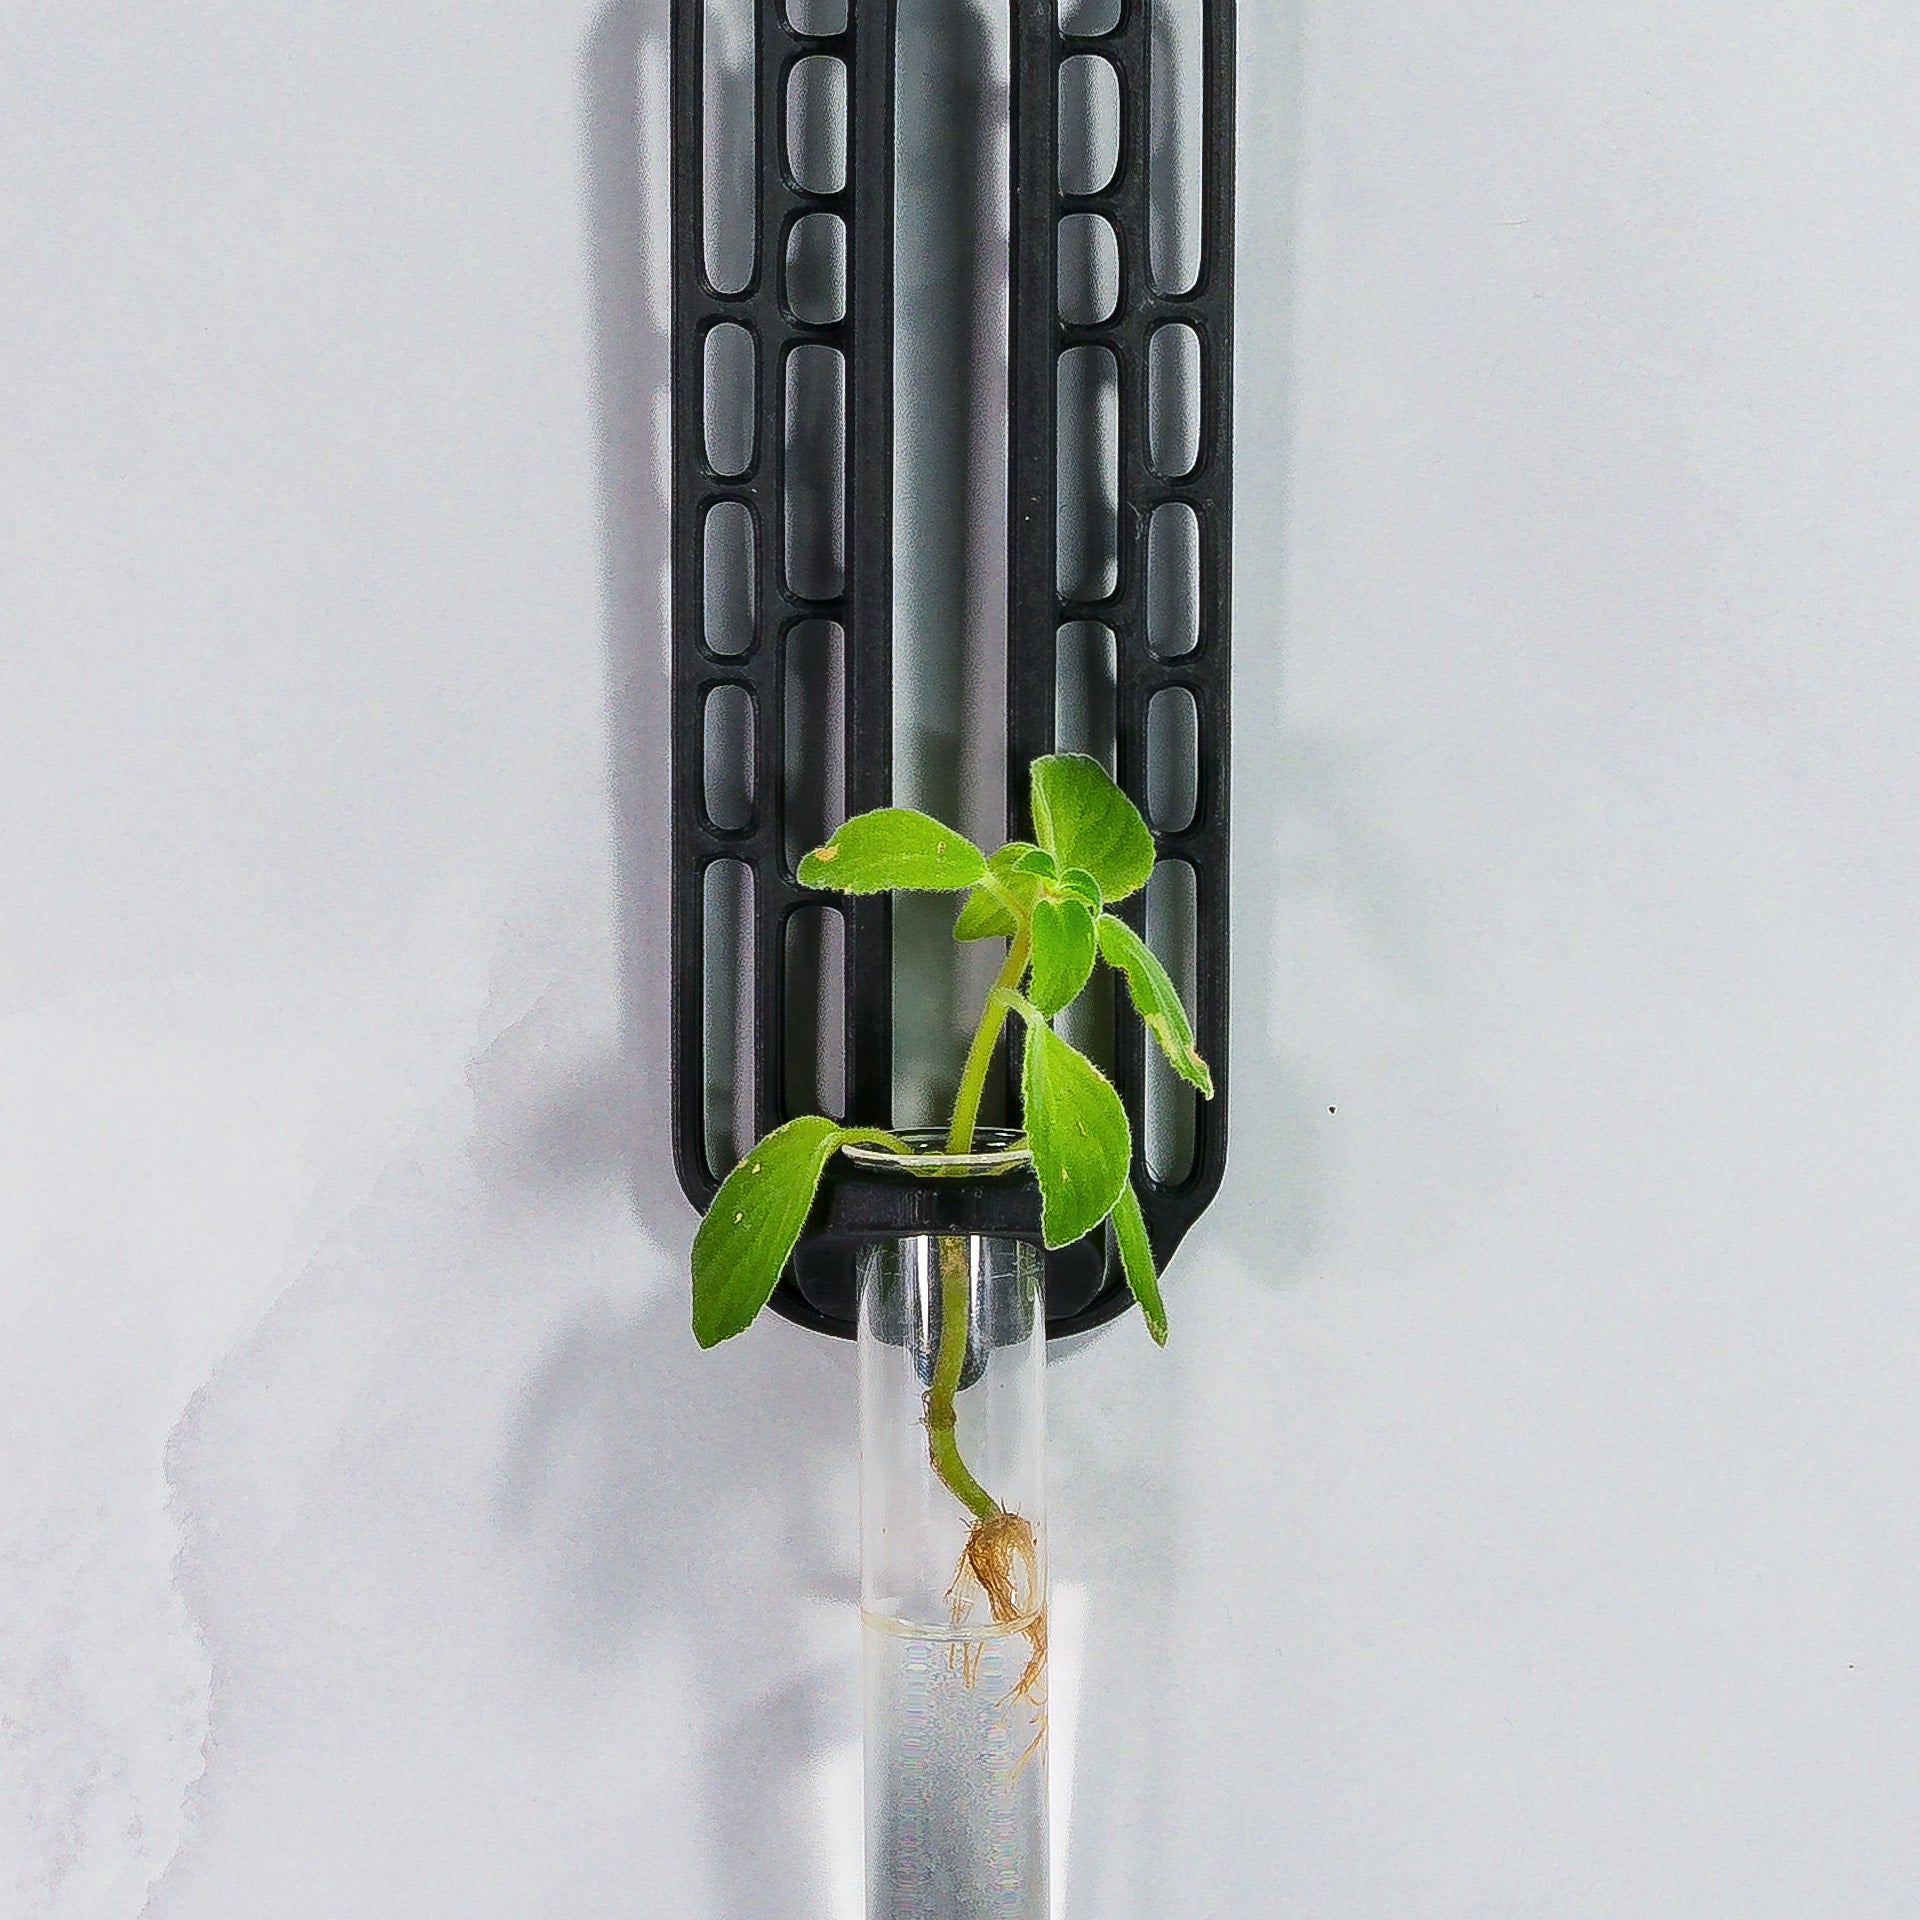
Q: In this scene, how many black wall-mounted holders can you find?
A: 1